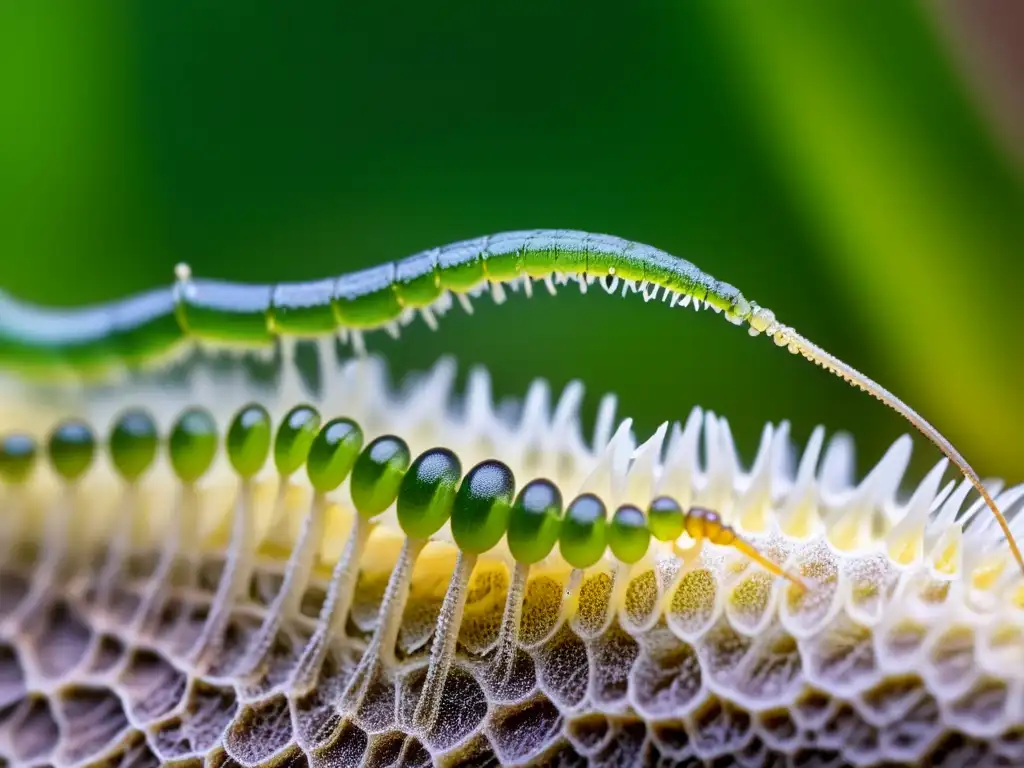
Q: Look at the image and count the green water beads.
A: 14